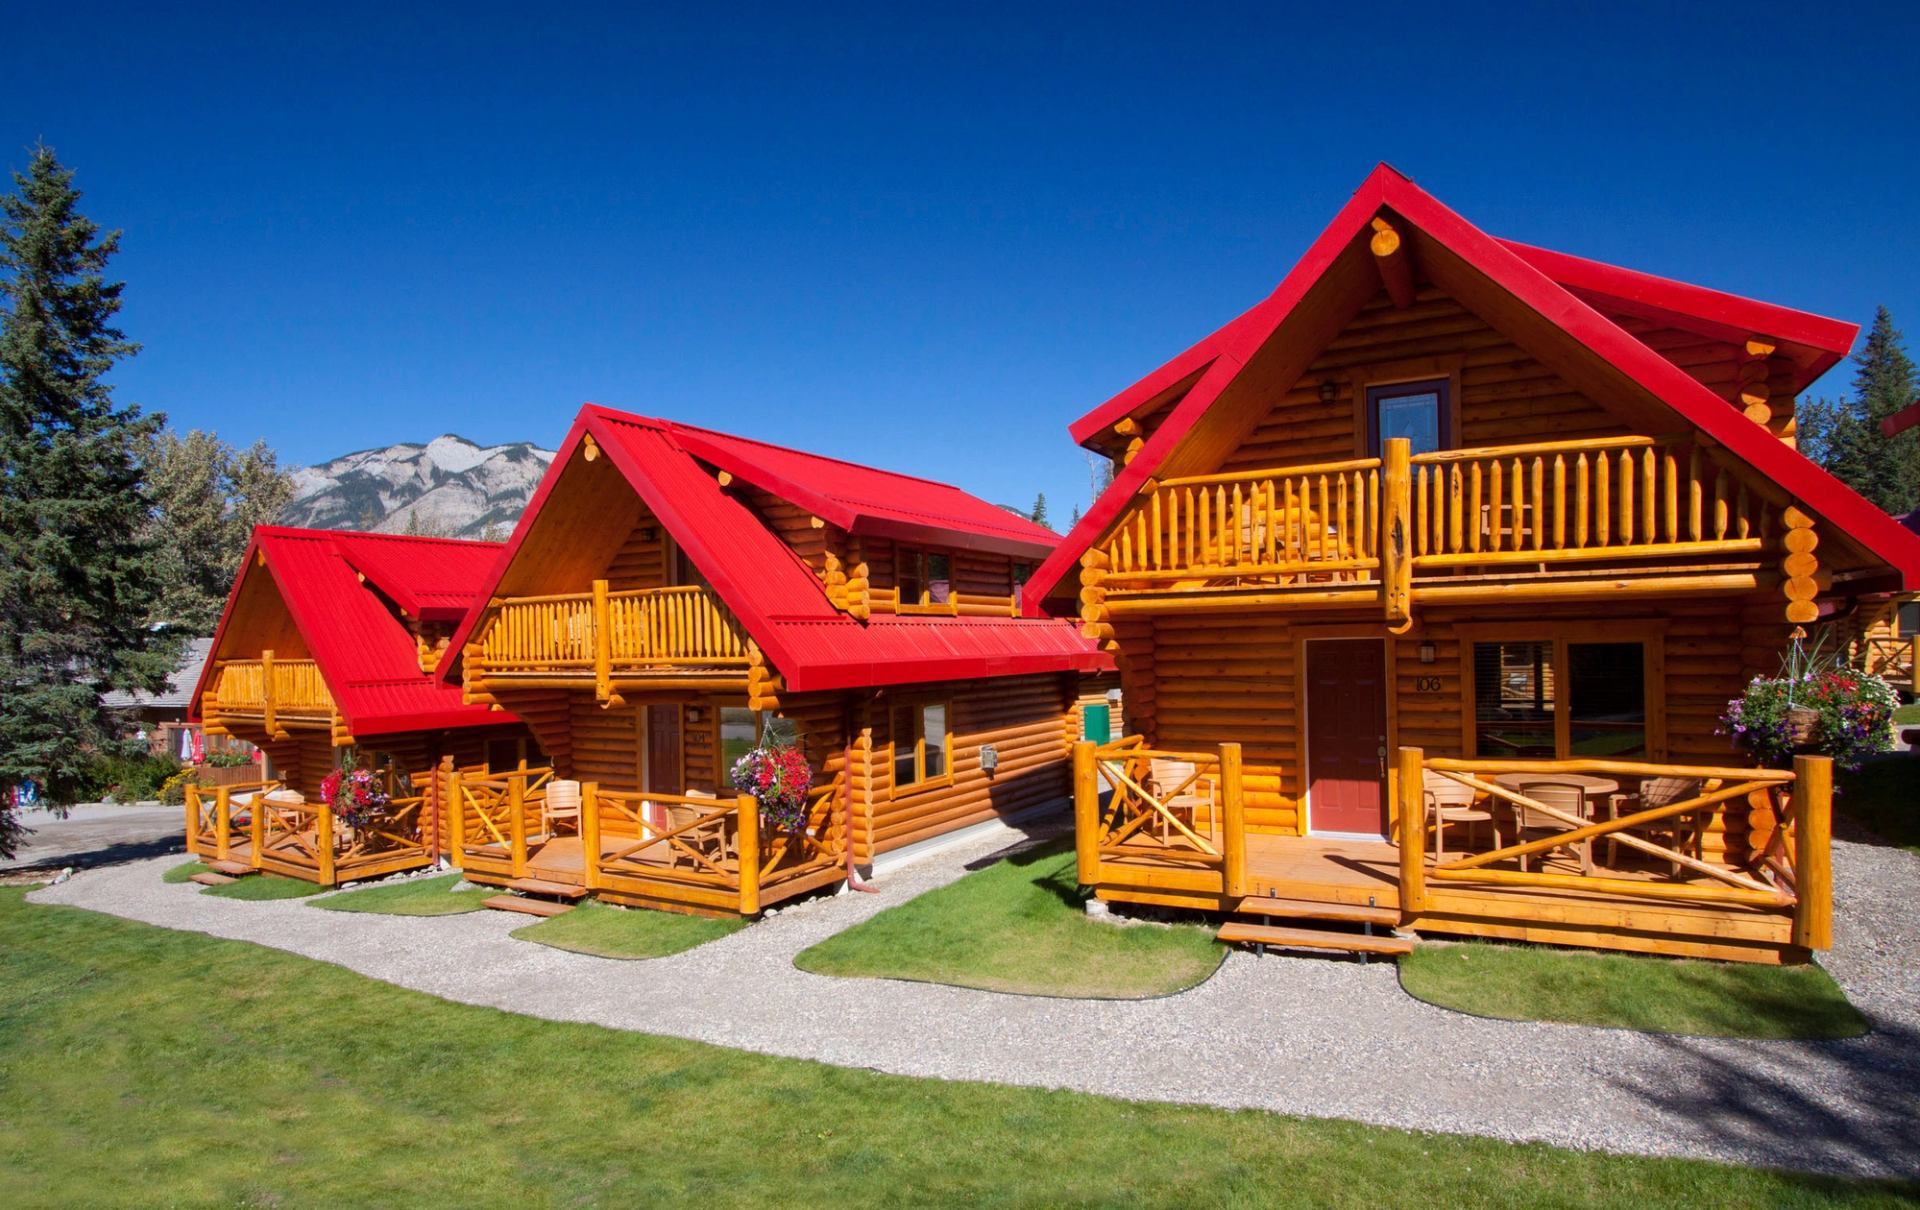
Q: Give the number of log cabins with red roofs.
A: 3